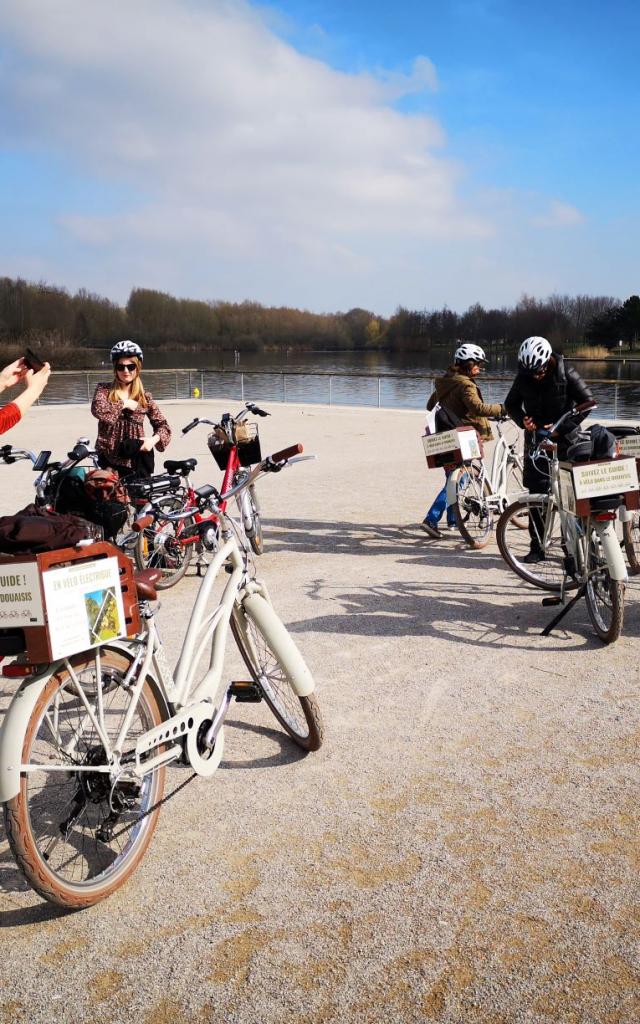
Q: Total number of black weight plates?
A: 0